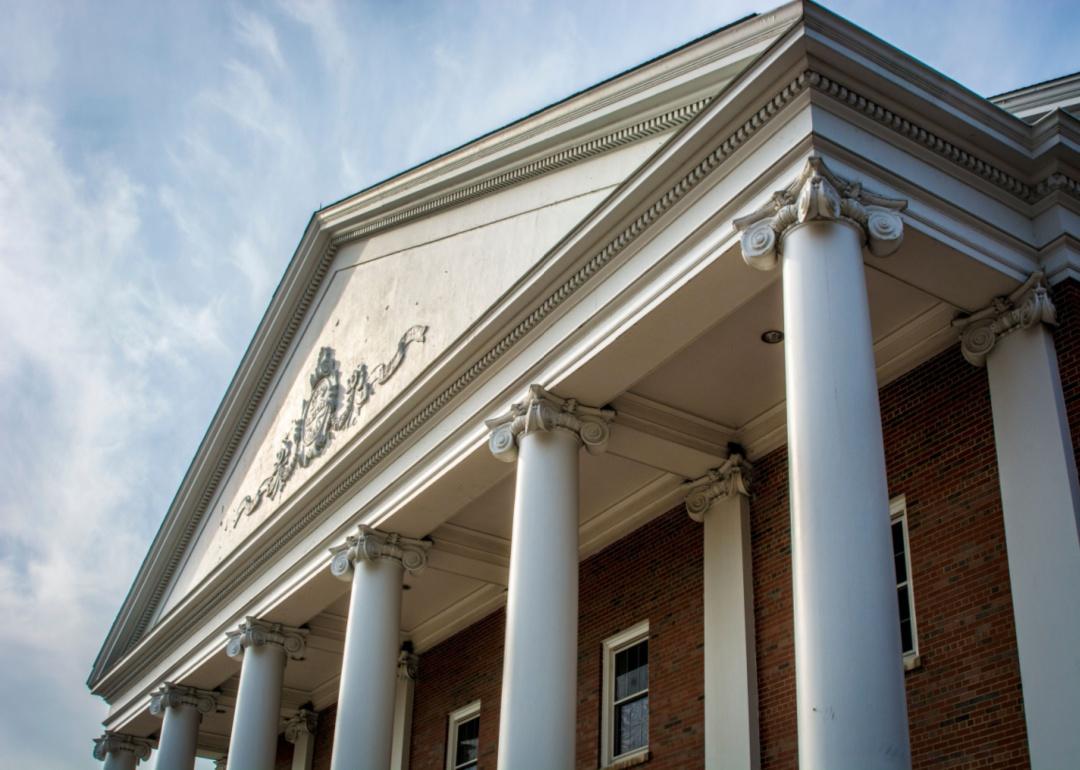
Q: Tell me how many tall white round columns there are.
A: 6